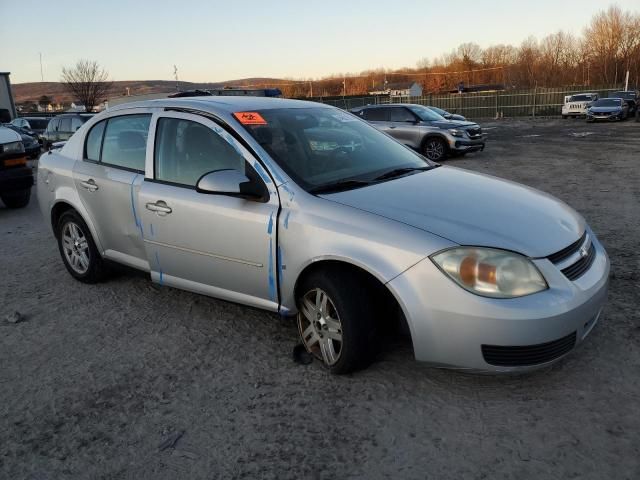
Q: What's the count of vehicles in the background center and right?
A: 5